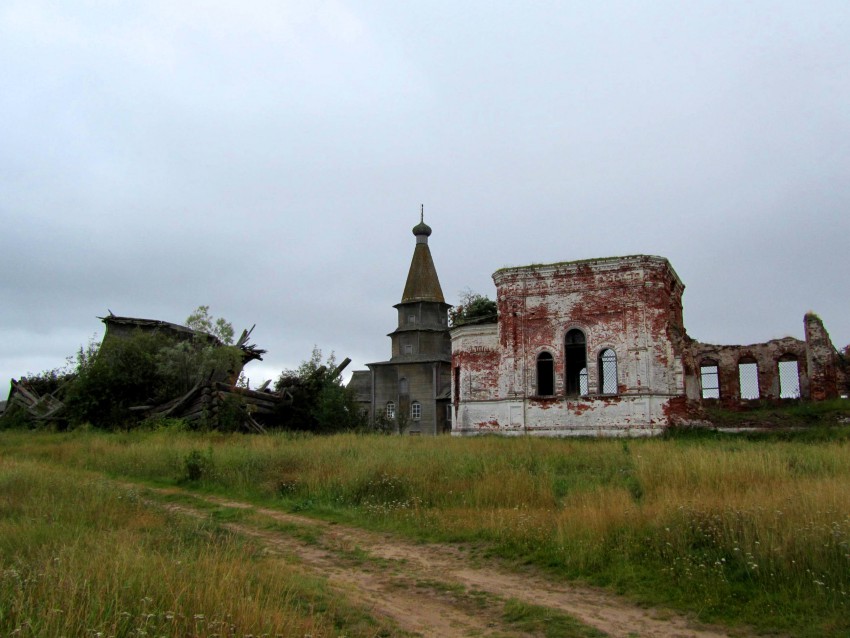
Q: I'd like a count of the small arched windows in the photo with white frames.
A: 2